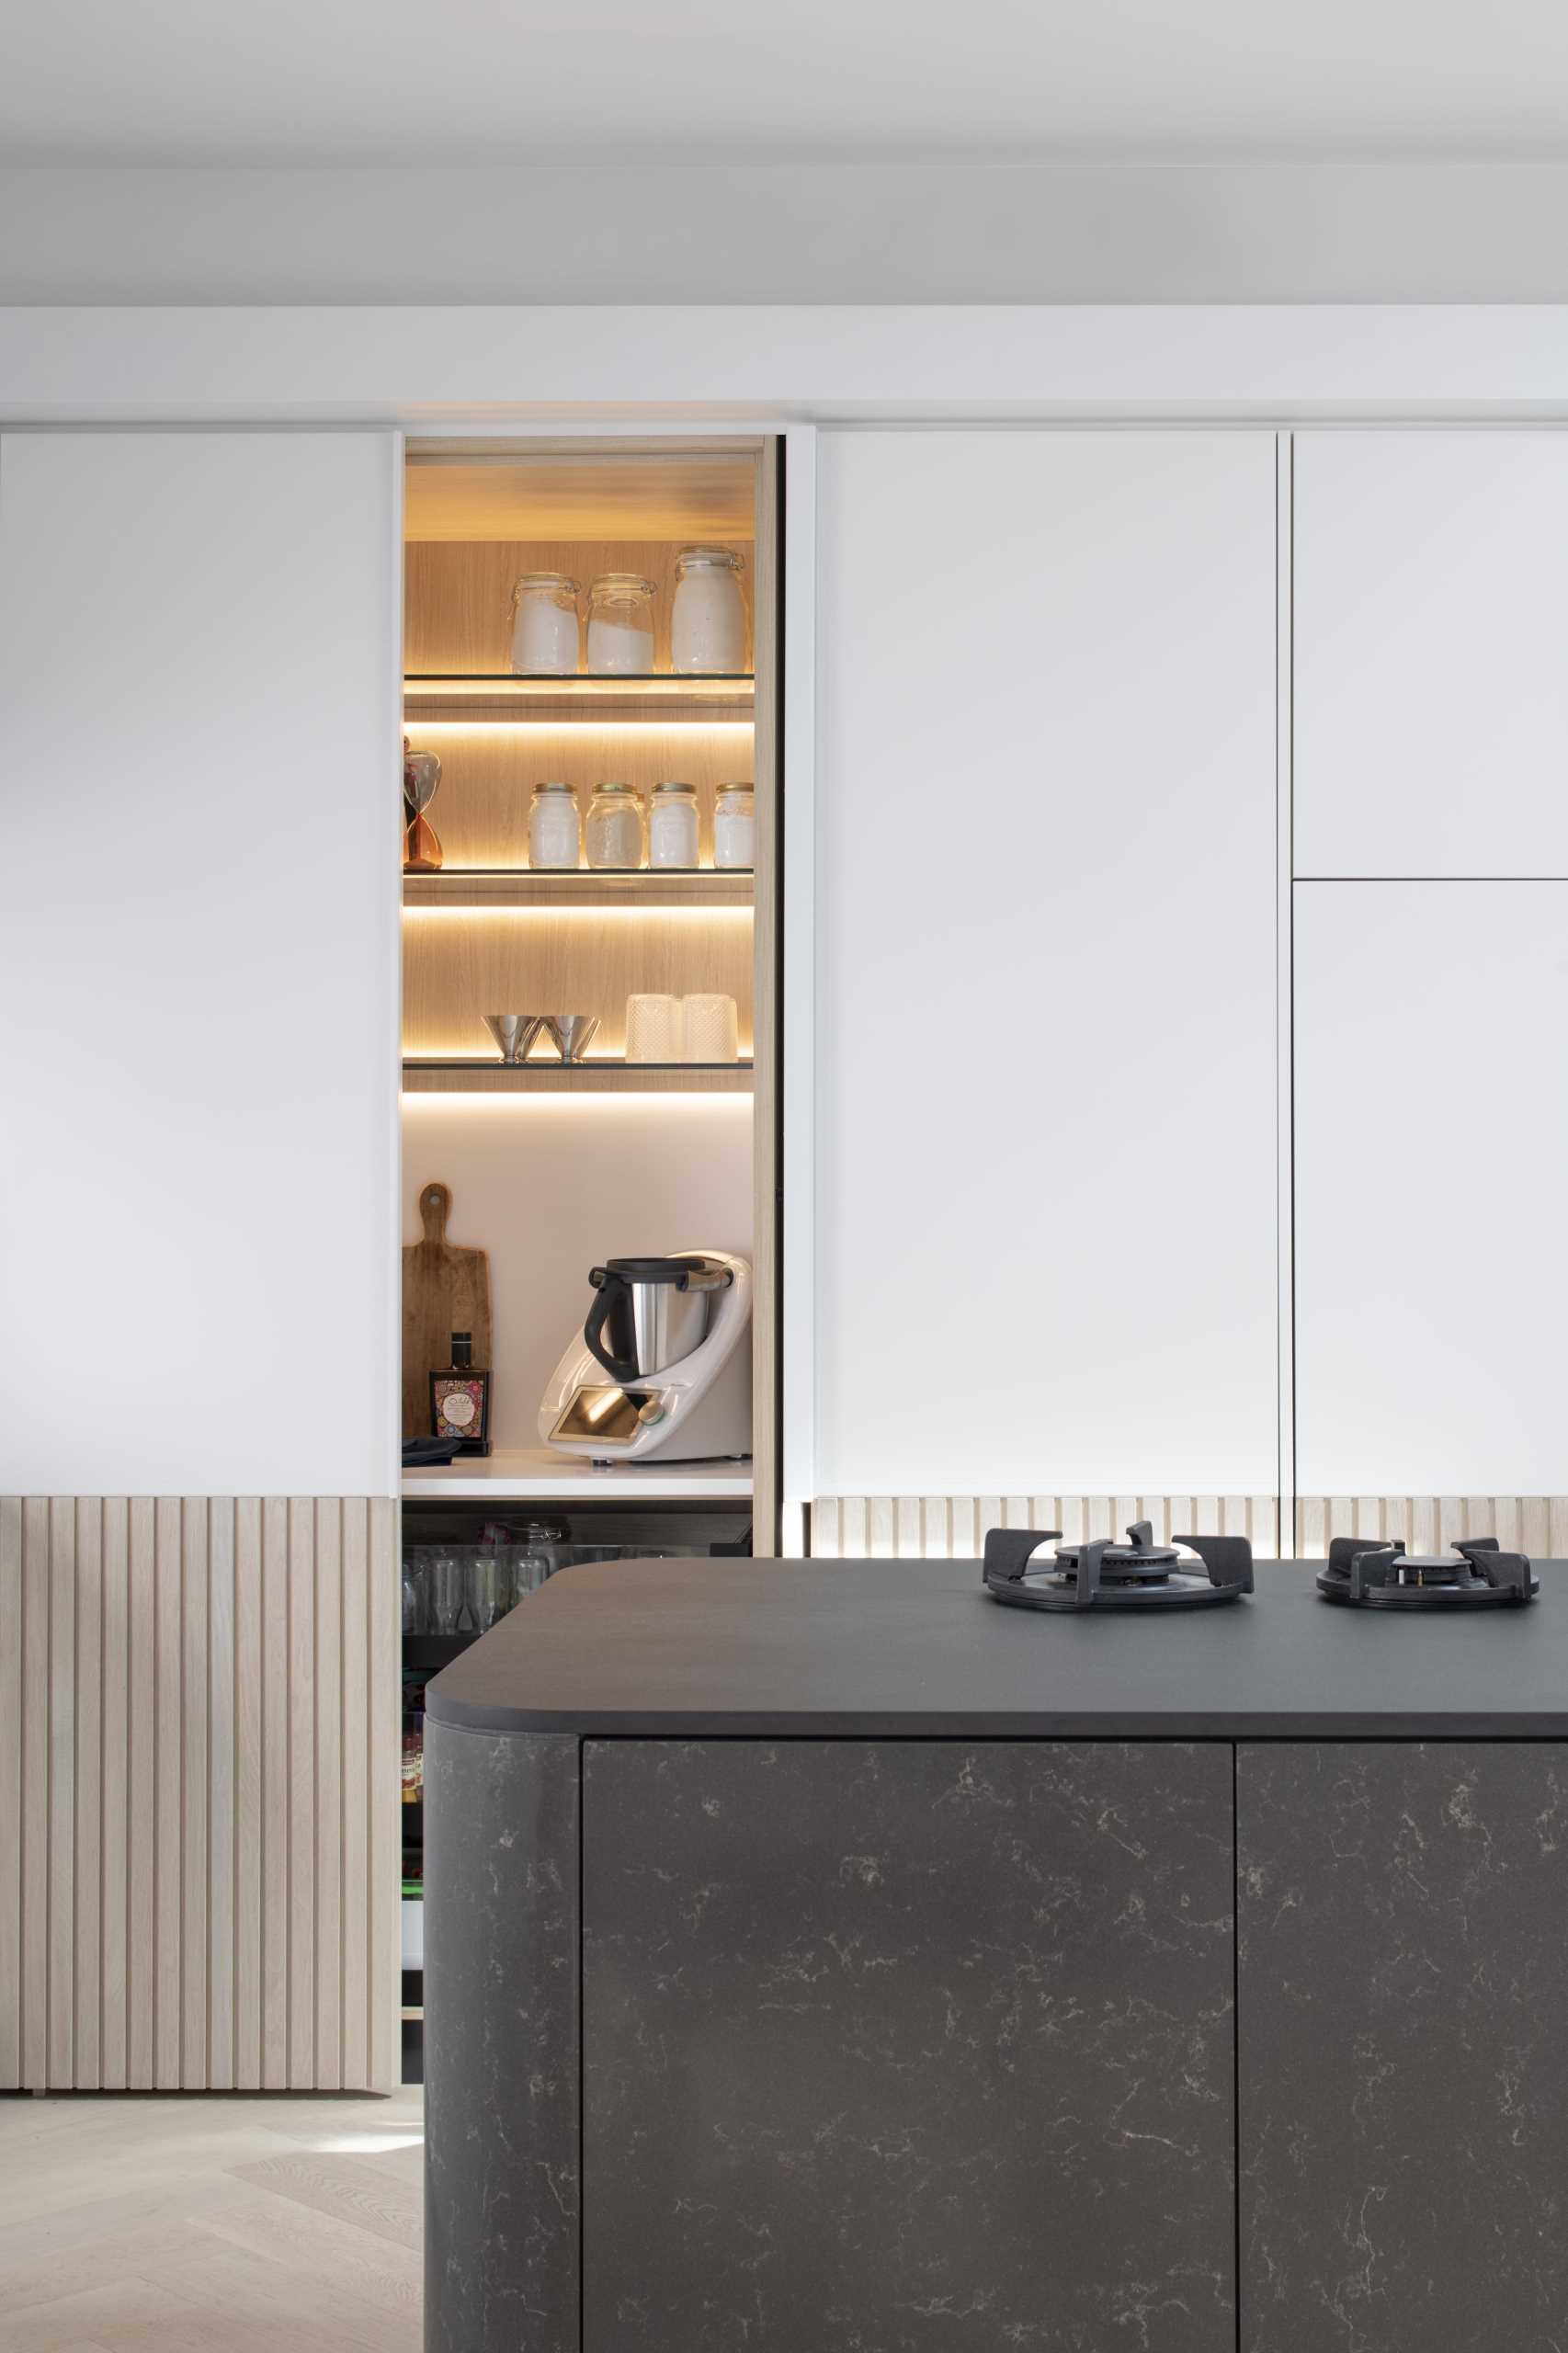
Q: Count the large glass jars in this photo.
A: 3